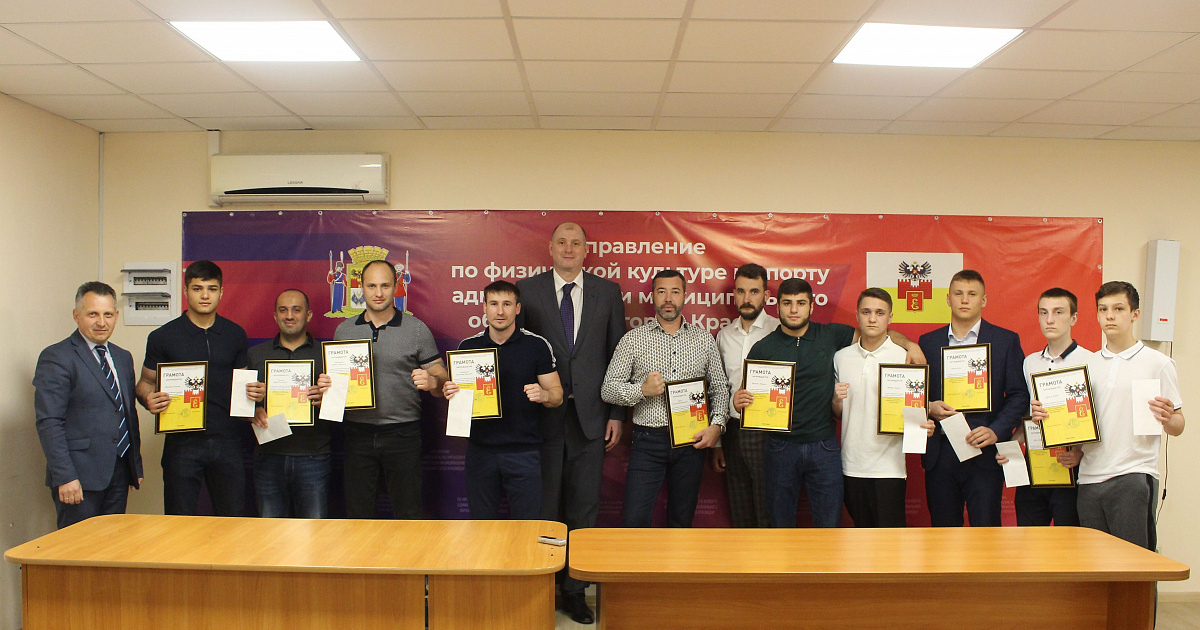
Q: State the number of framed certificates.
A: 10